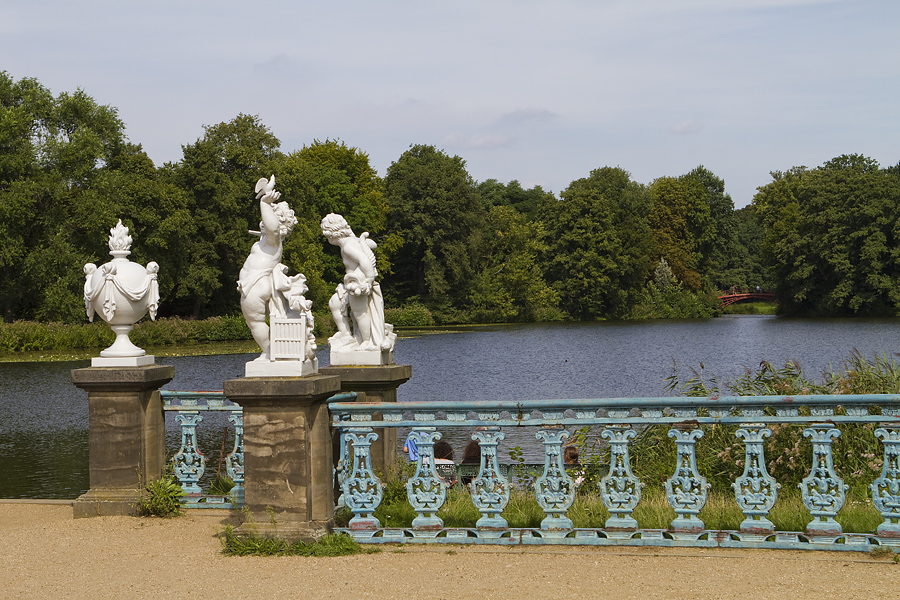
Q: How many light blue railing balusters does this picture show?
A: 11